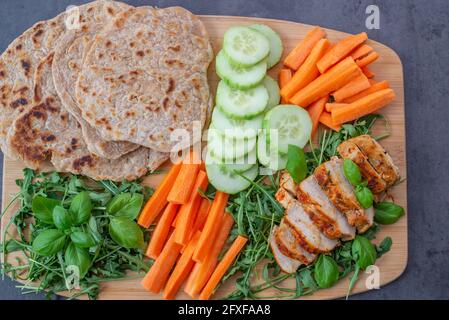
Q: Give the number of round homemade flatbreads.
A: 4